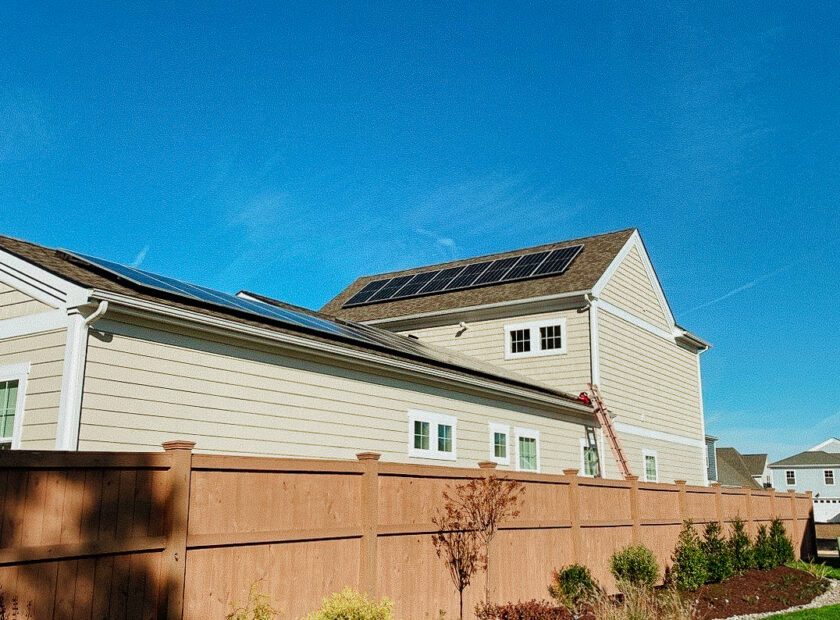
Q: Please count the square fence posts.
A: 11